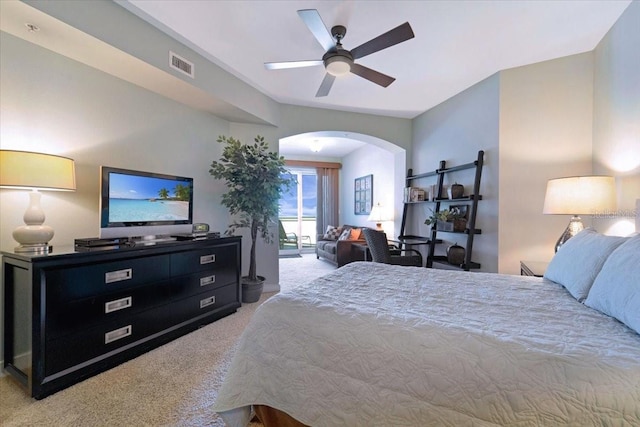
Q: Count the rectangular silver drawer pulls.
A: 6